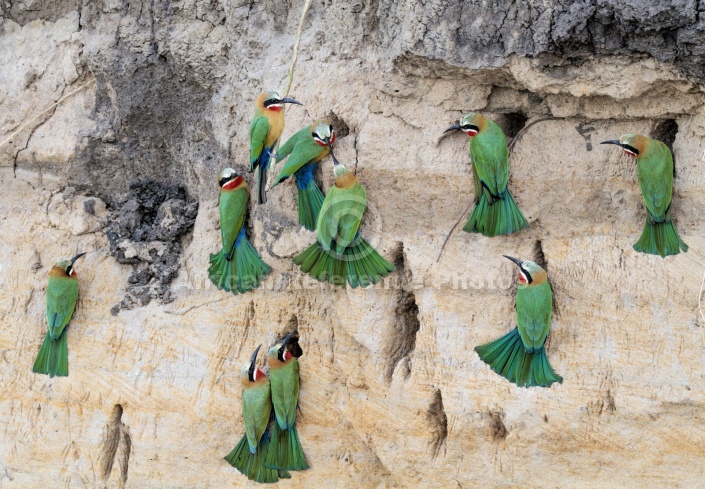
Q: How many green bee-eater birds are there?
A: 10